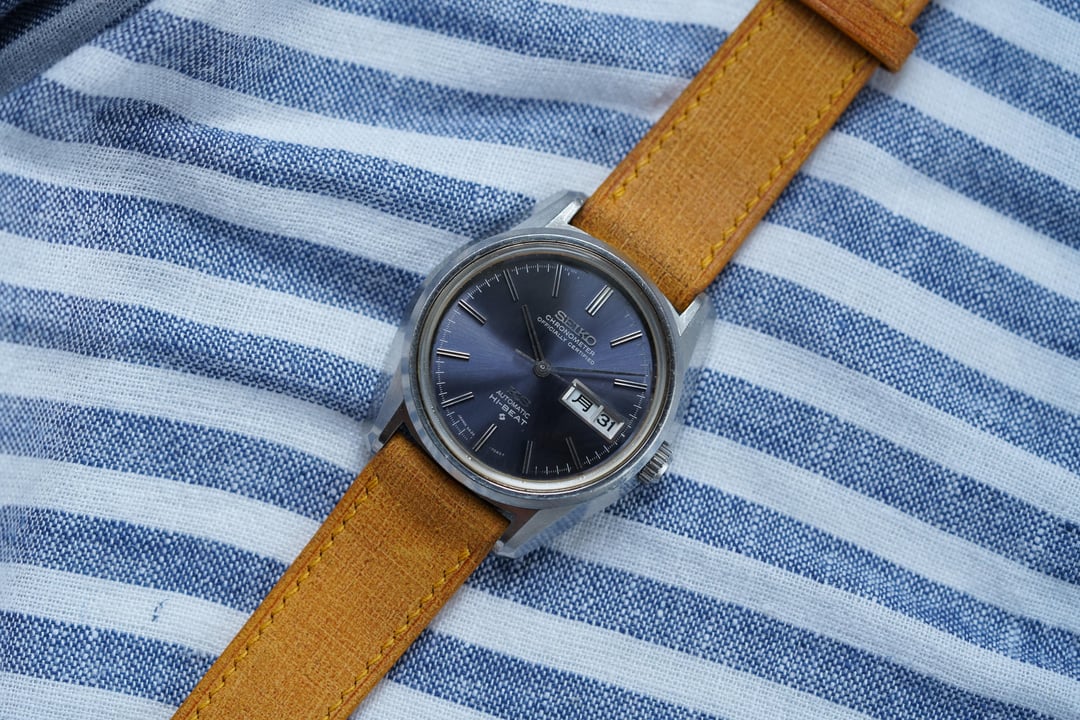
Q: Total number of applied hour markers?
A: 11